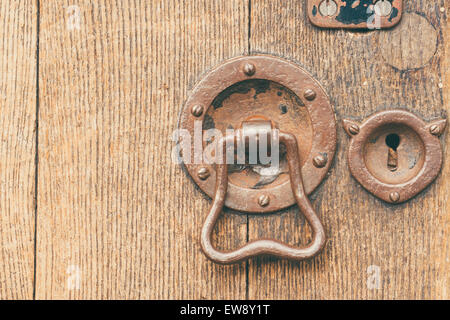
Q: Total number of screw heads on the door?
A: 11